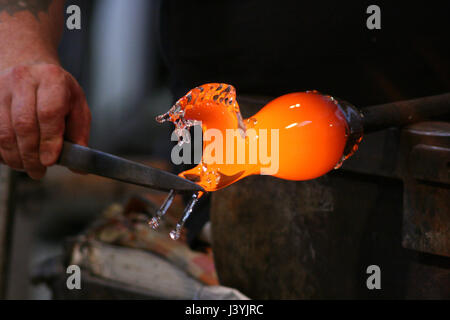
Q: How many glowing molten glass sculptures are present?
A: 1